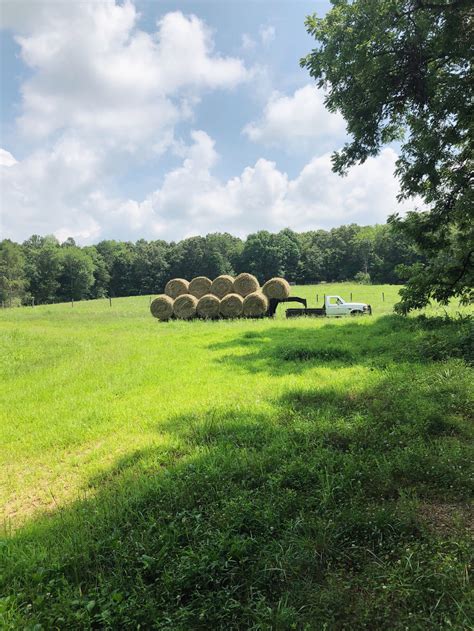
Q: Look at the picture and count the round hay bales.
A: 10